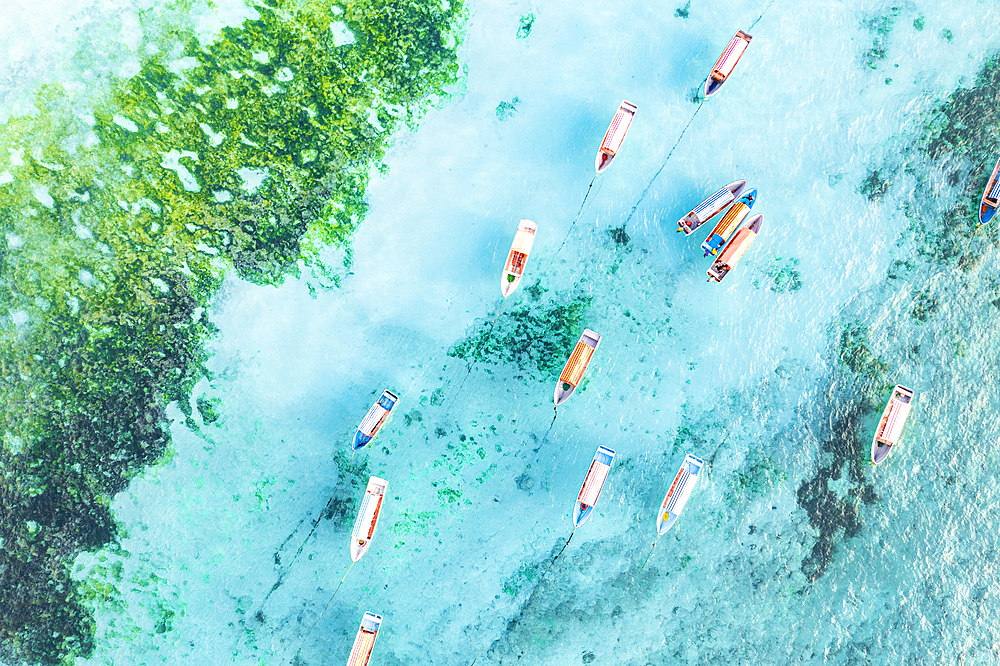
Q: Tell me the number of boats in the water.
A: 14